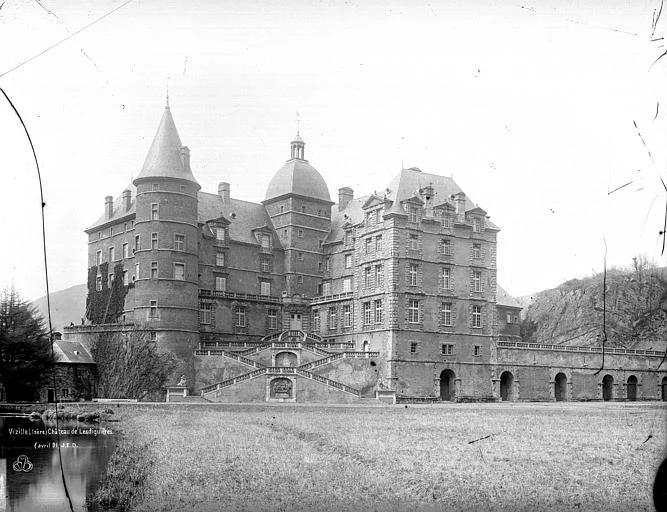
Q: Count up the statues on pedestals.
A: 2